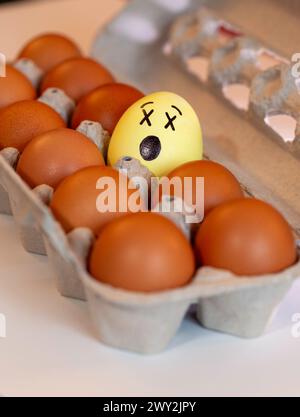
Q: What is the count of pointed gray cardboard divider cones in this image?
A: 5